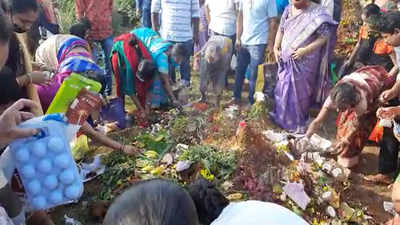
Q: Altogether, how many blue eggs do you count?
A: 12